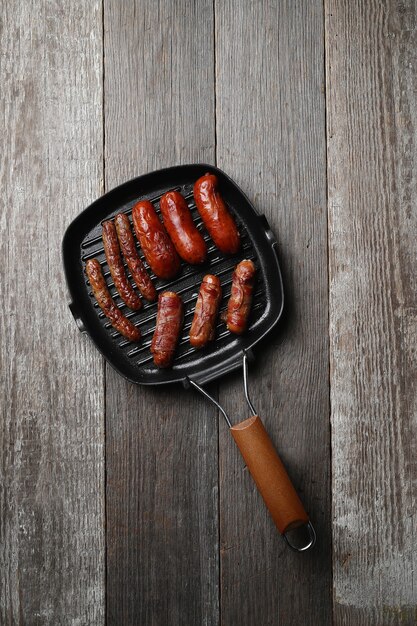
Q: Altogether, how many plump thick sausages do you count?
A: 3